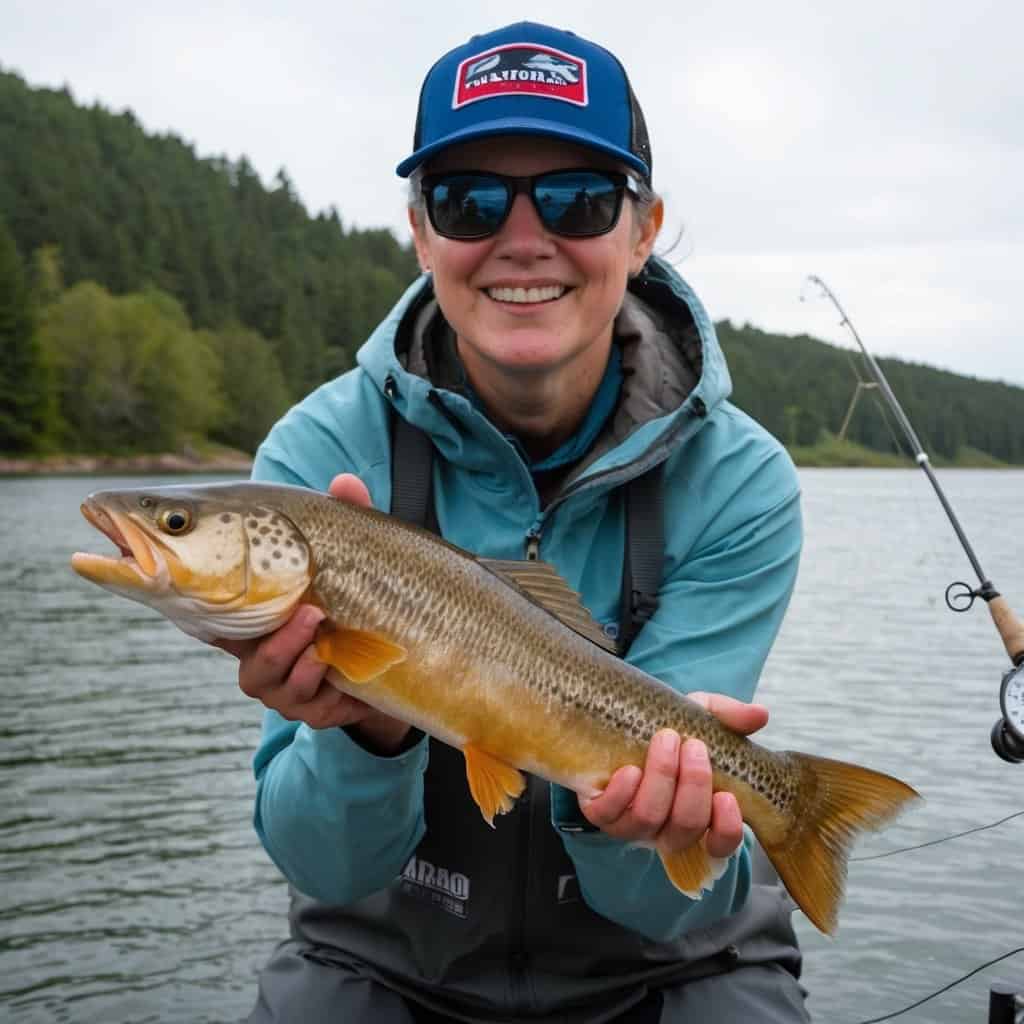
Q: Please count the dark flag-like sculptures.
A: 0